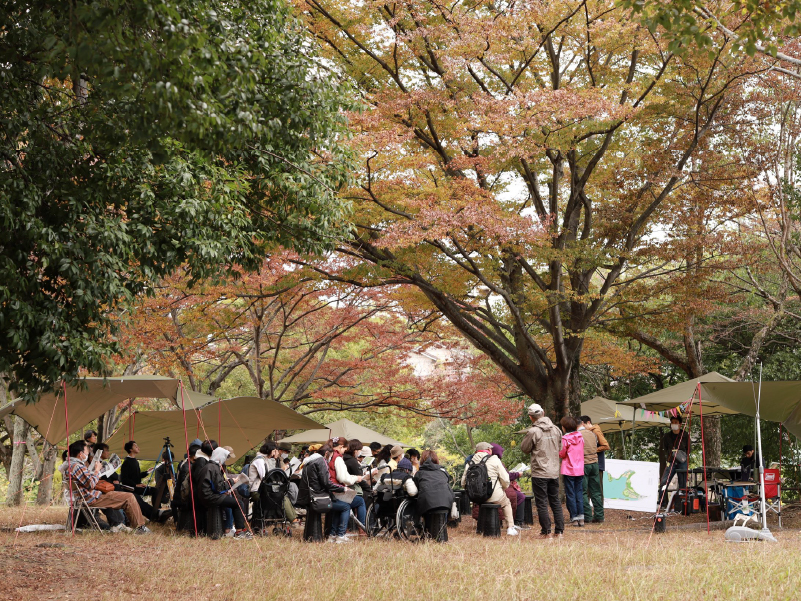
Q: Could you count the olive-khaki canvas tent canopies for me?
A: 6